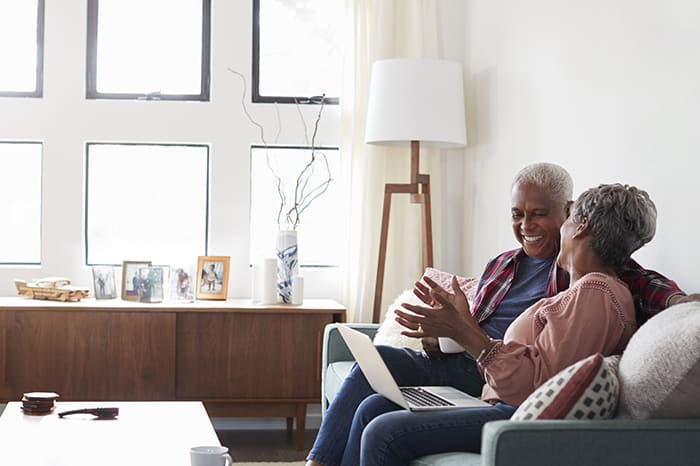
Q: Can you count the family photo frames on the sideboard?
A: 5